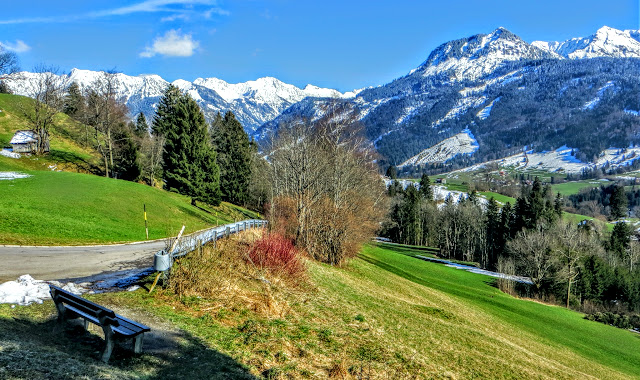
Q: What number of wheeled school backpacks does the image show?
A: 0